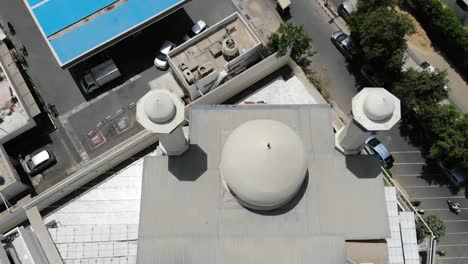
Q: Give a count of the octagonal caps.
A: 2